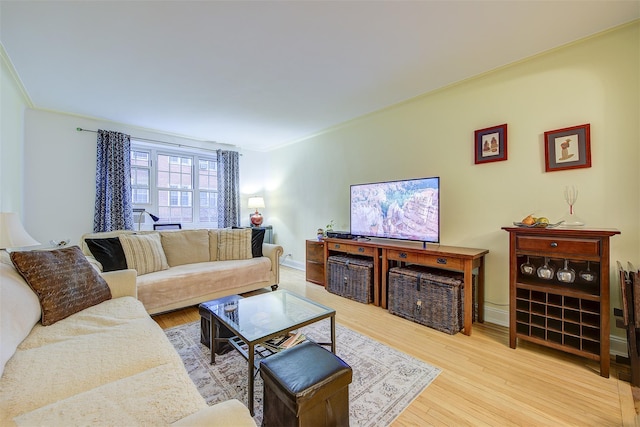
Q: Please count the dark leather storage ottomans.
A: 2